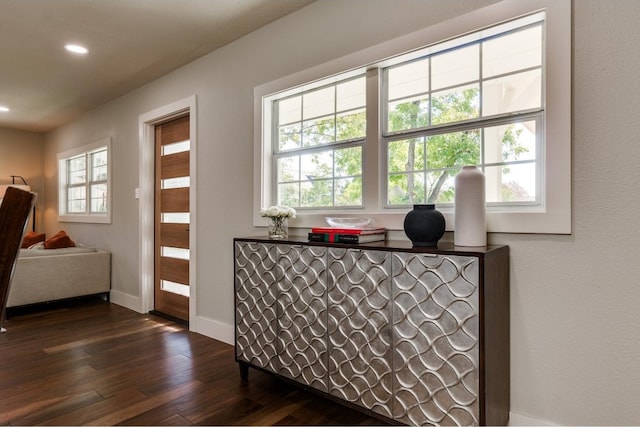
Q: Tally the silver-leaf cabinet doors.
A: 4